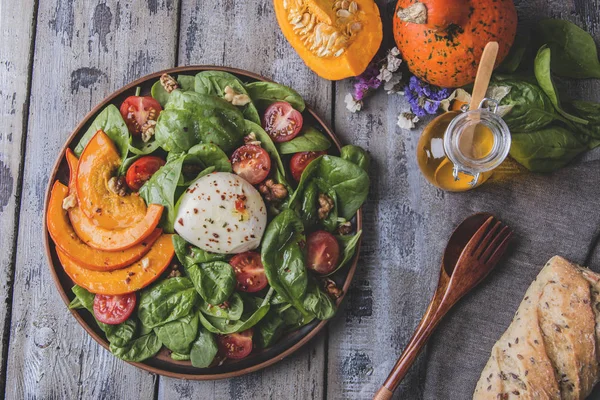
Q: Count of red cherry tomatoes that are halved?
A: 9